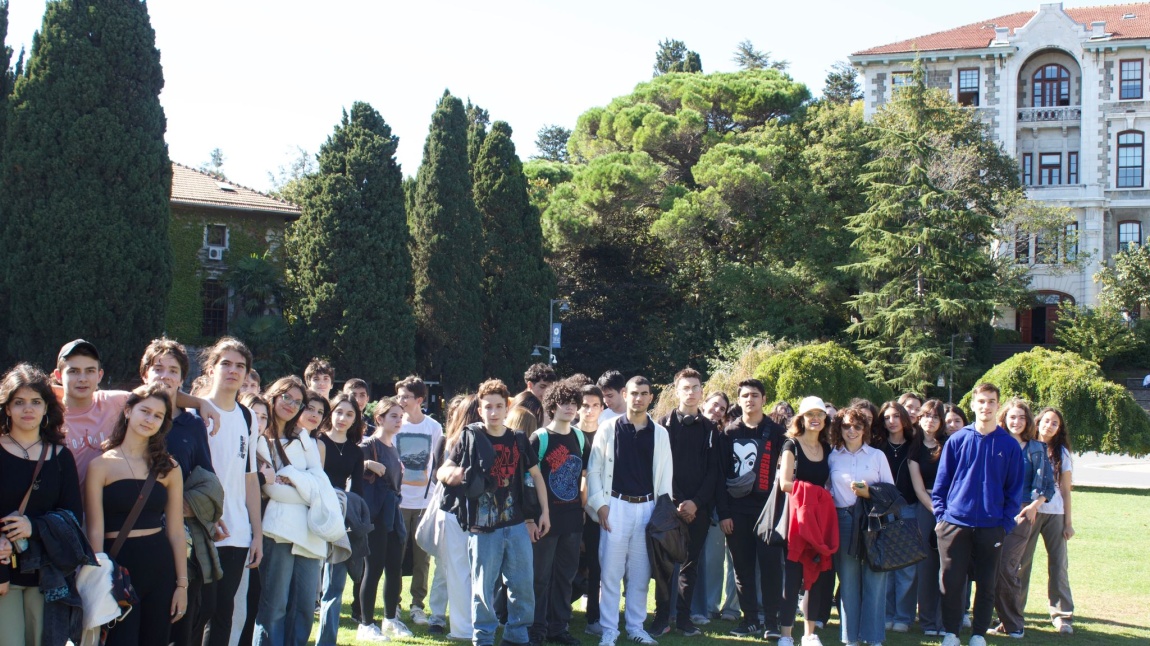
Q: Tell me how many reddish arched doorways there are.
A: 1